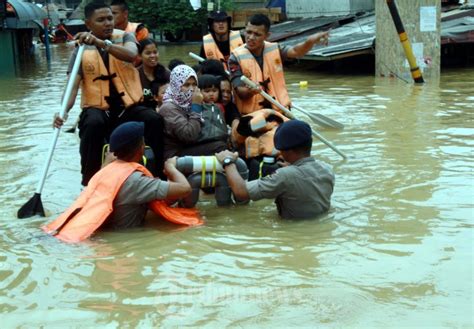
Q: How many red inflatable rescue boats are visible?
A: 0